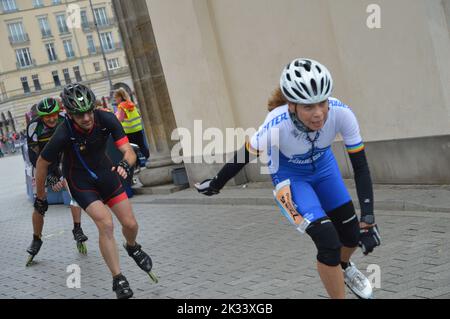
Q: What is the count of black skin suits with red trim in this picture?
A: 1